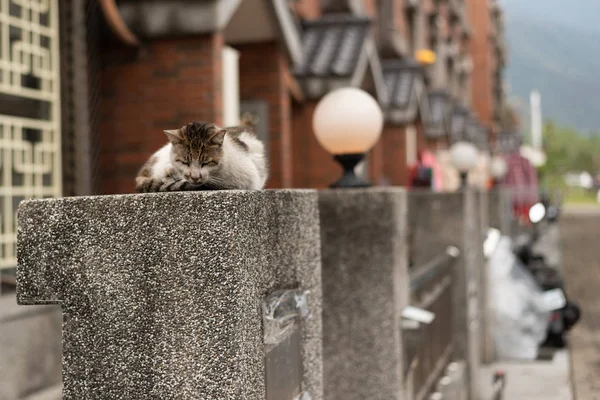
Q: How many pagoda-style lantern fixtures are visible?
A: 0